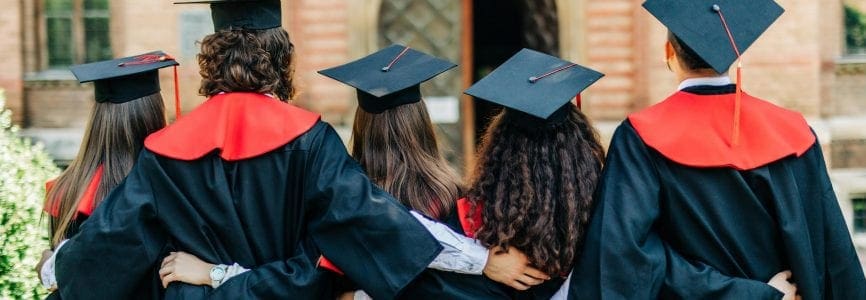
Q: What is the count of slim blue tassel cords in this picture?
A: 0